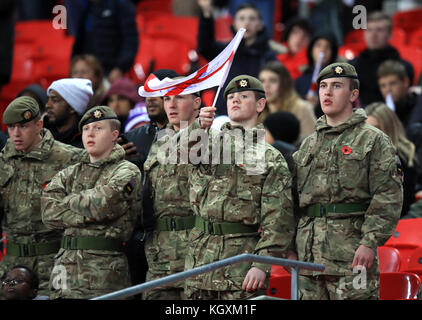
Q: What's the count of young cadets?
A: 5